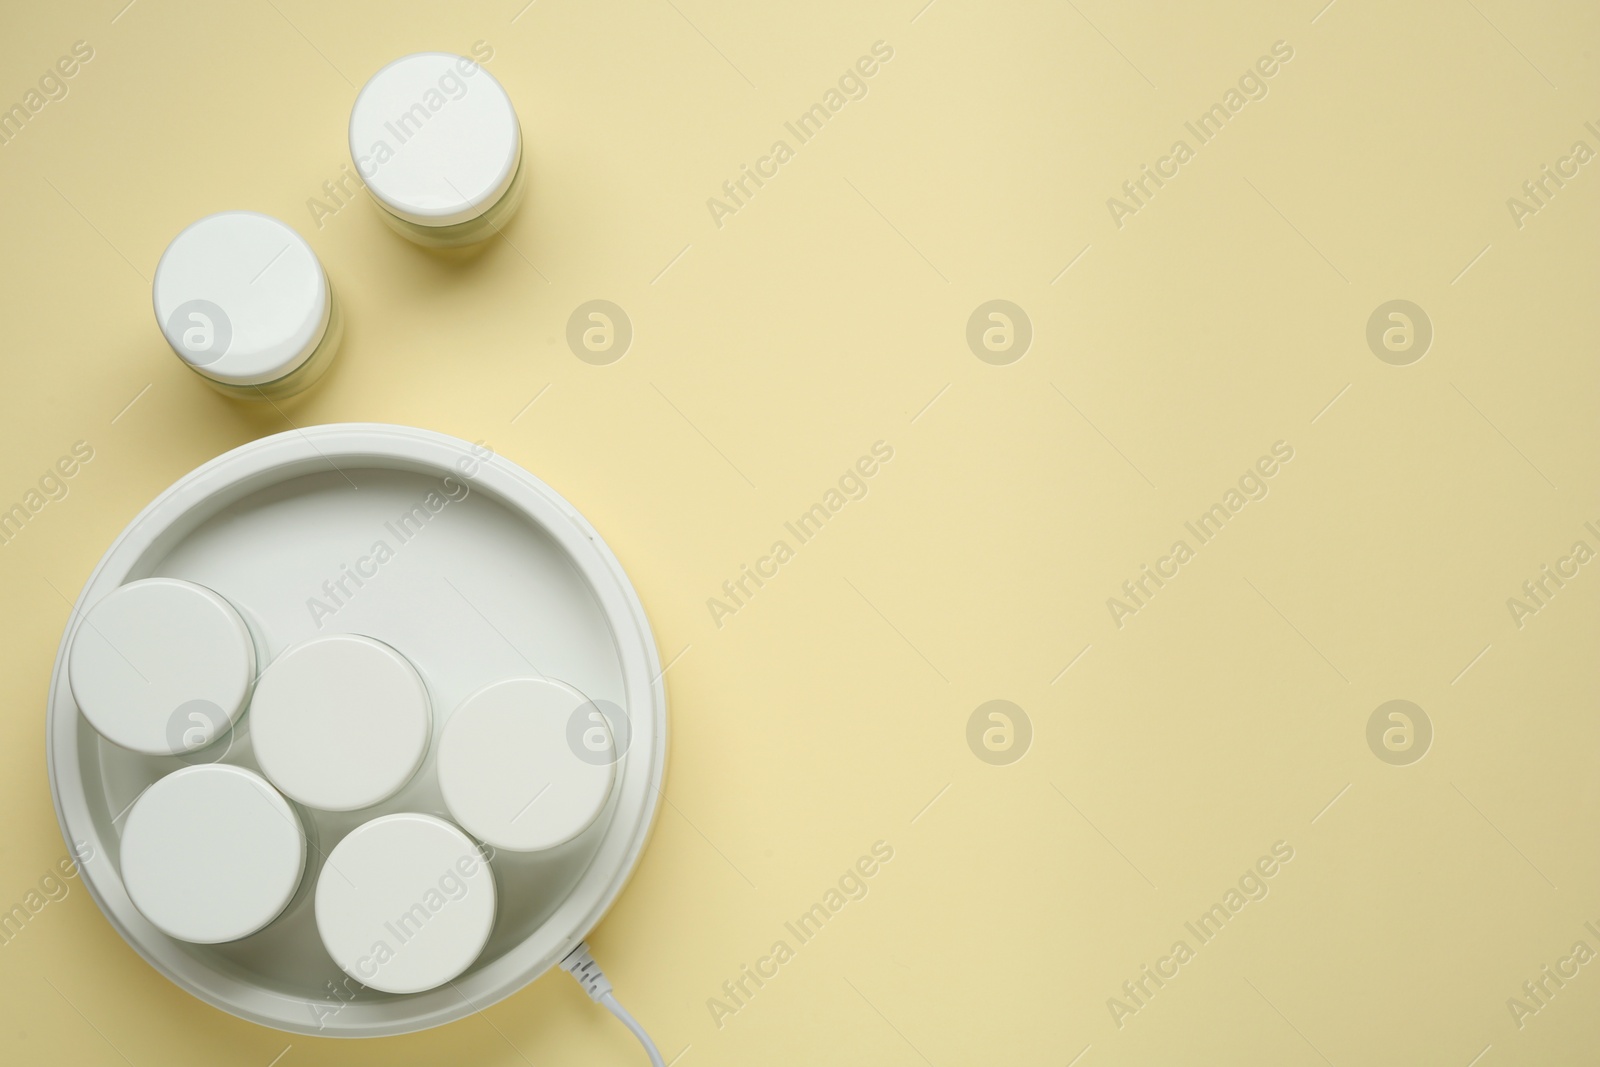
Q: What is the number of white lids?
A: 7